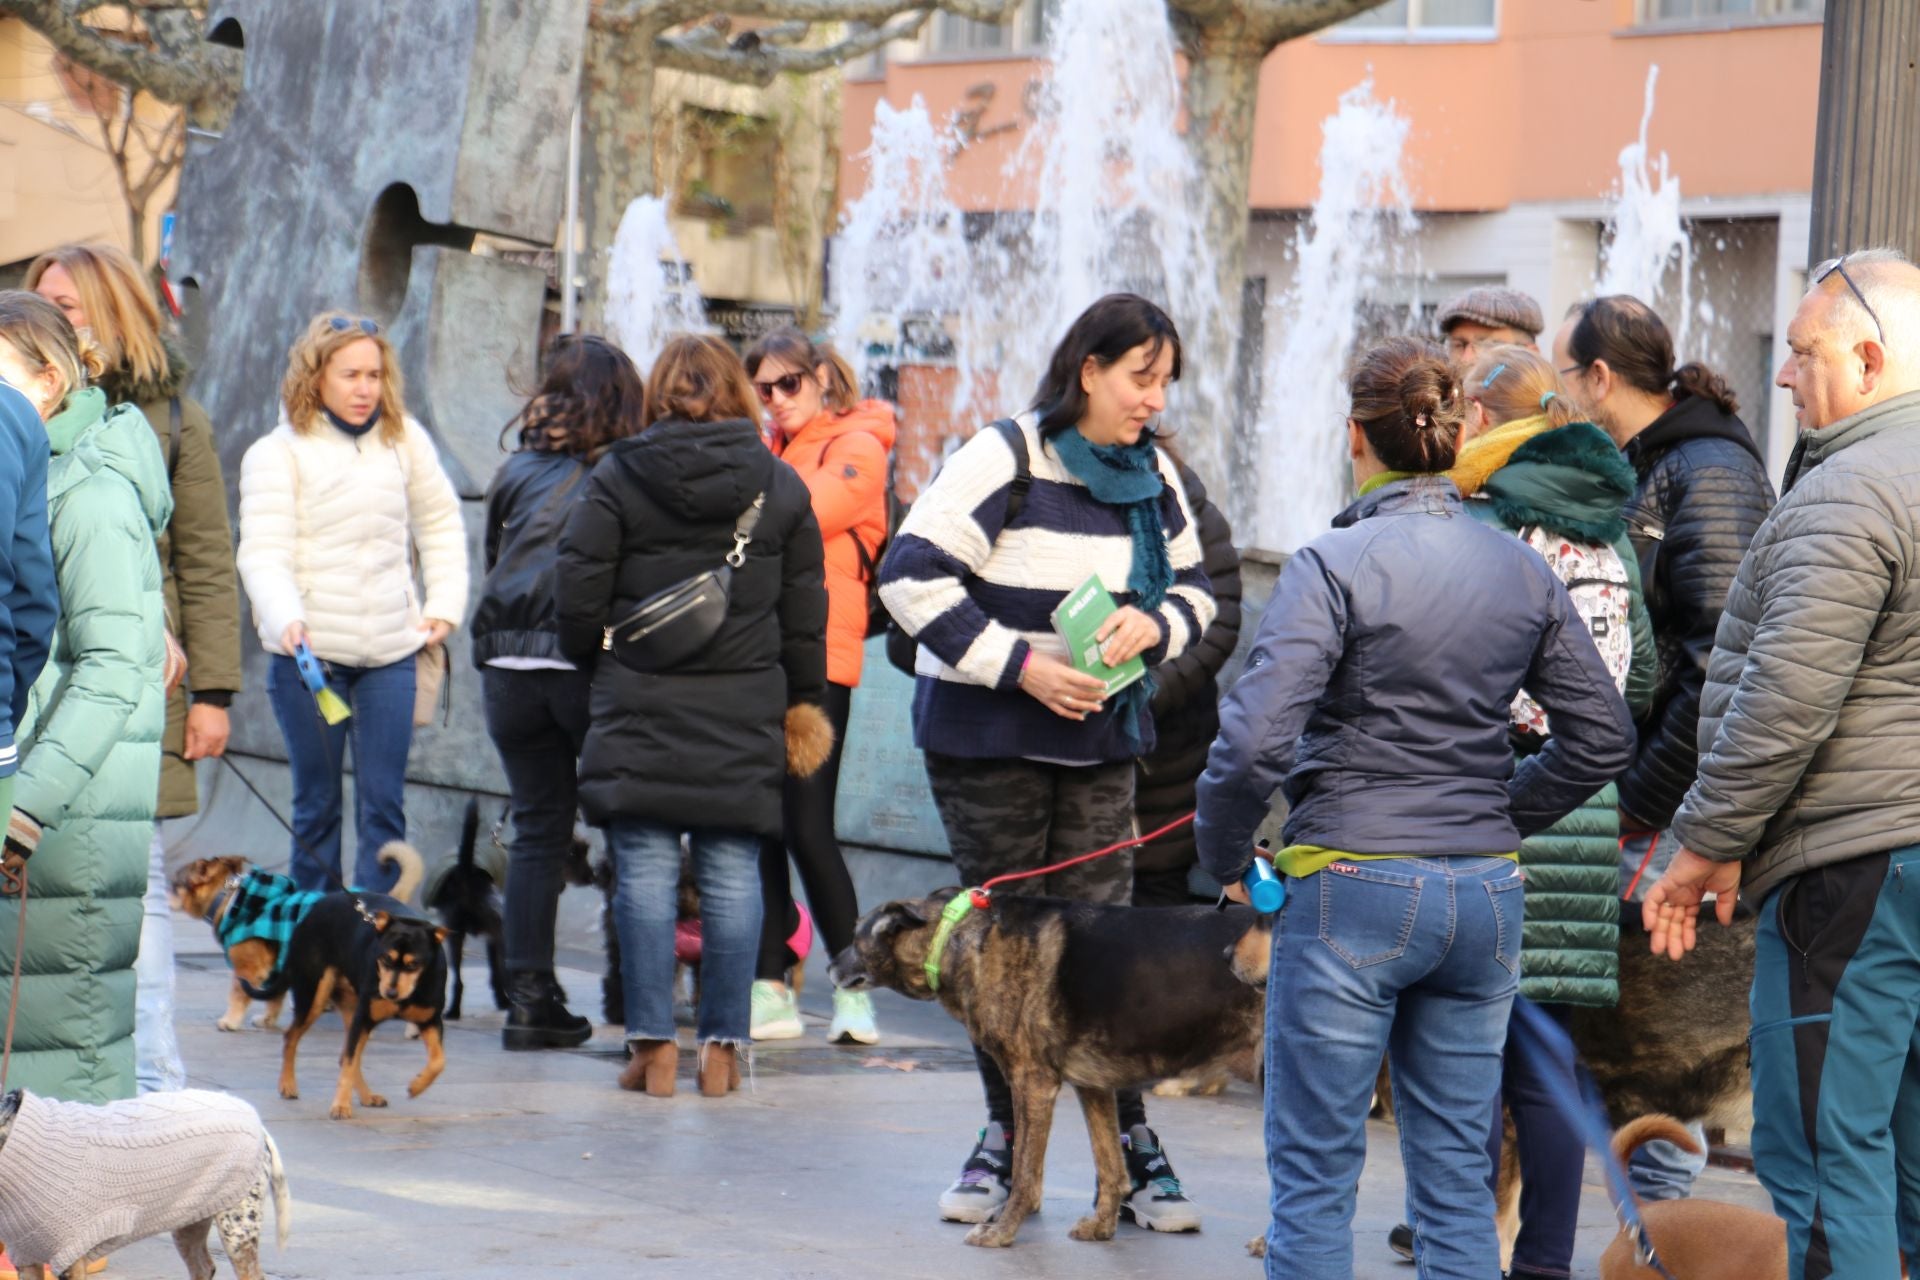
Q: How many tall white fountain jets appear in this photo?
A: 5